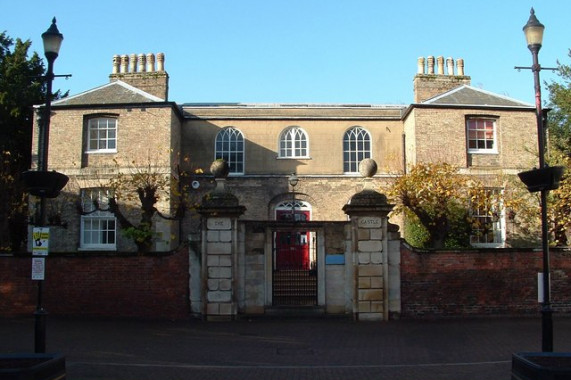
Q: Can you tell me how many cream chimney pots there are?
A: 11